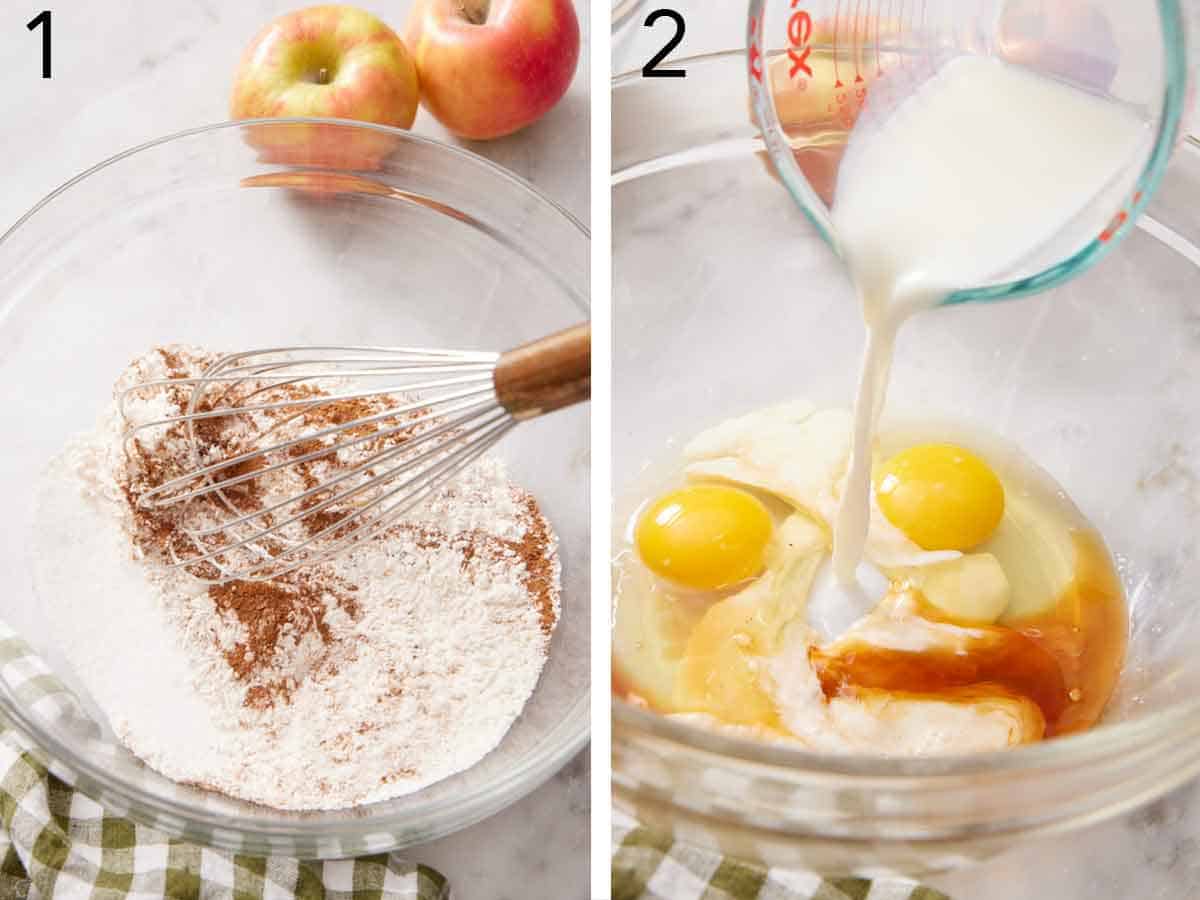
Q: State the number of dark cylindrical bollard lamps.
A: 0